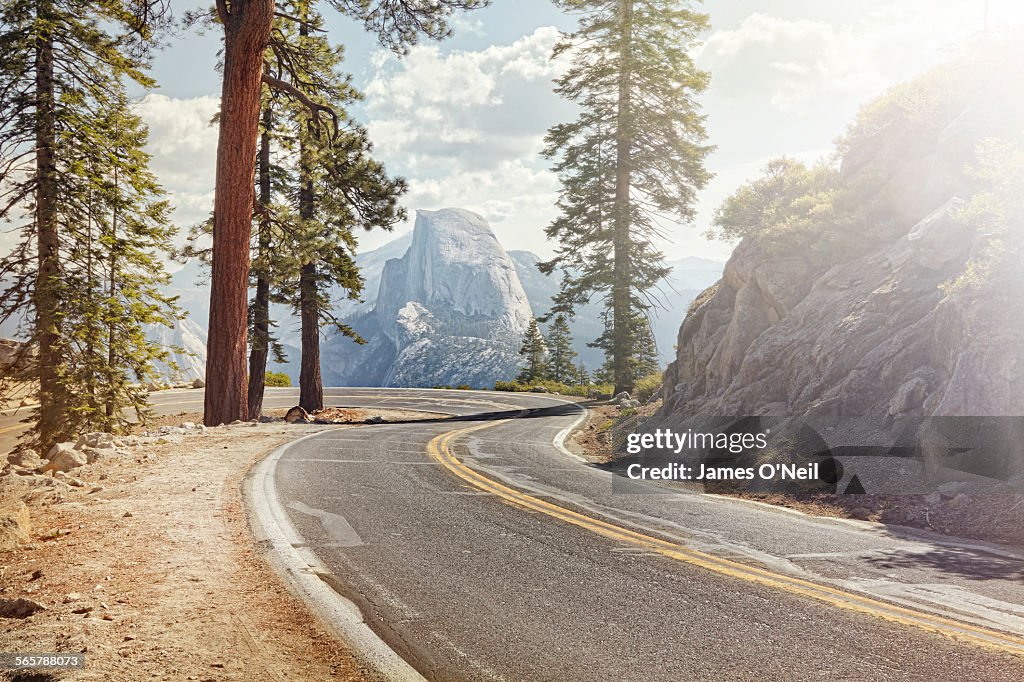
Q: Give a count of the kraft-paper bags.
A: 0